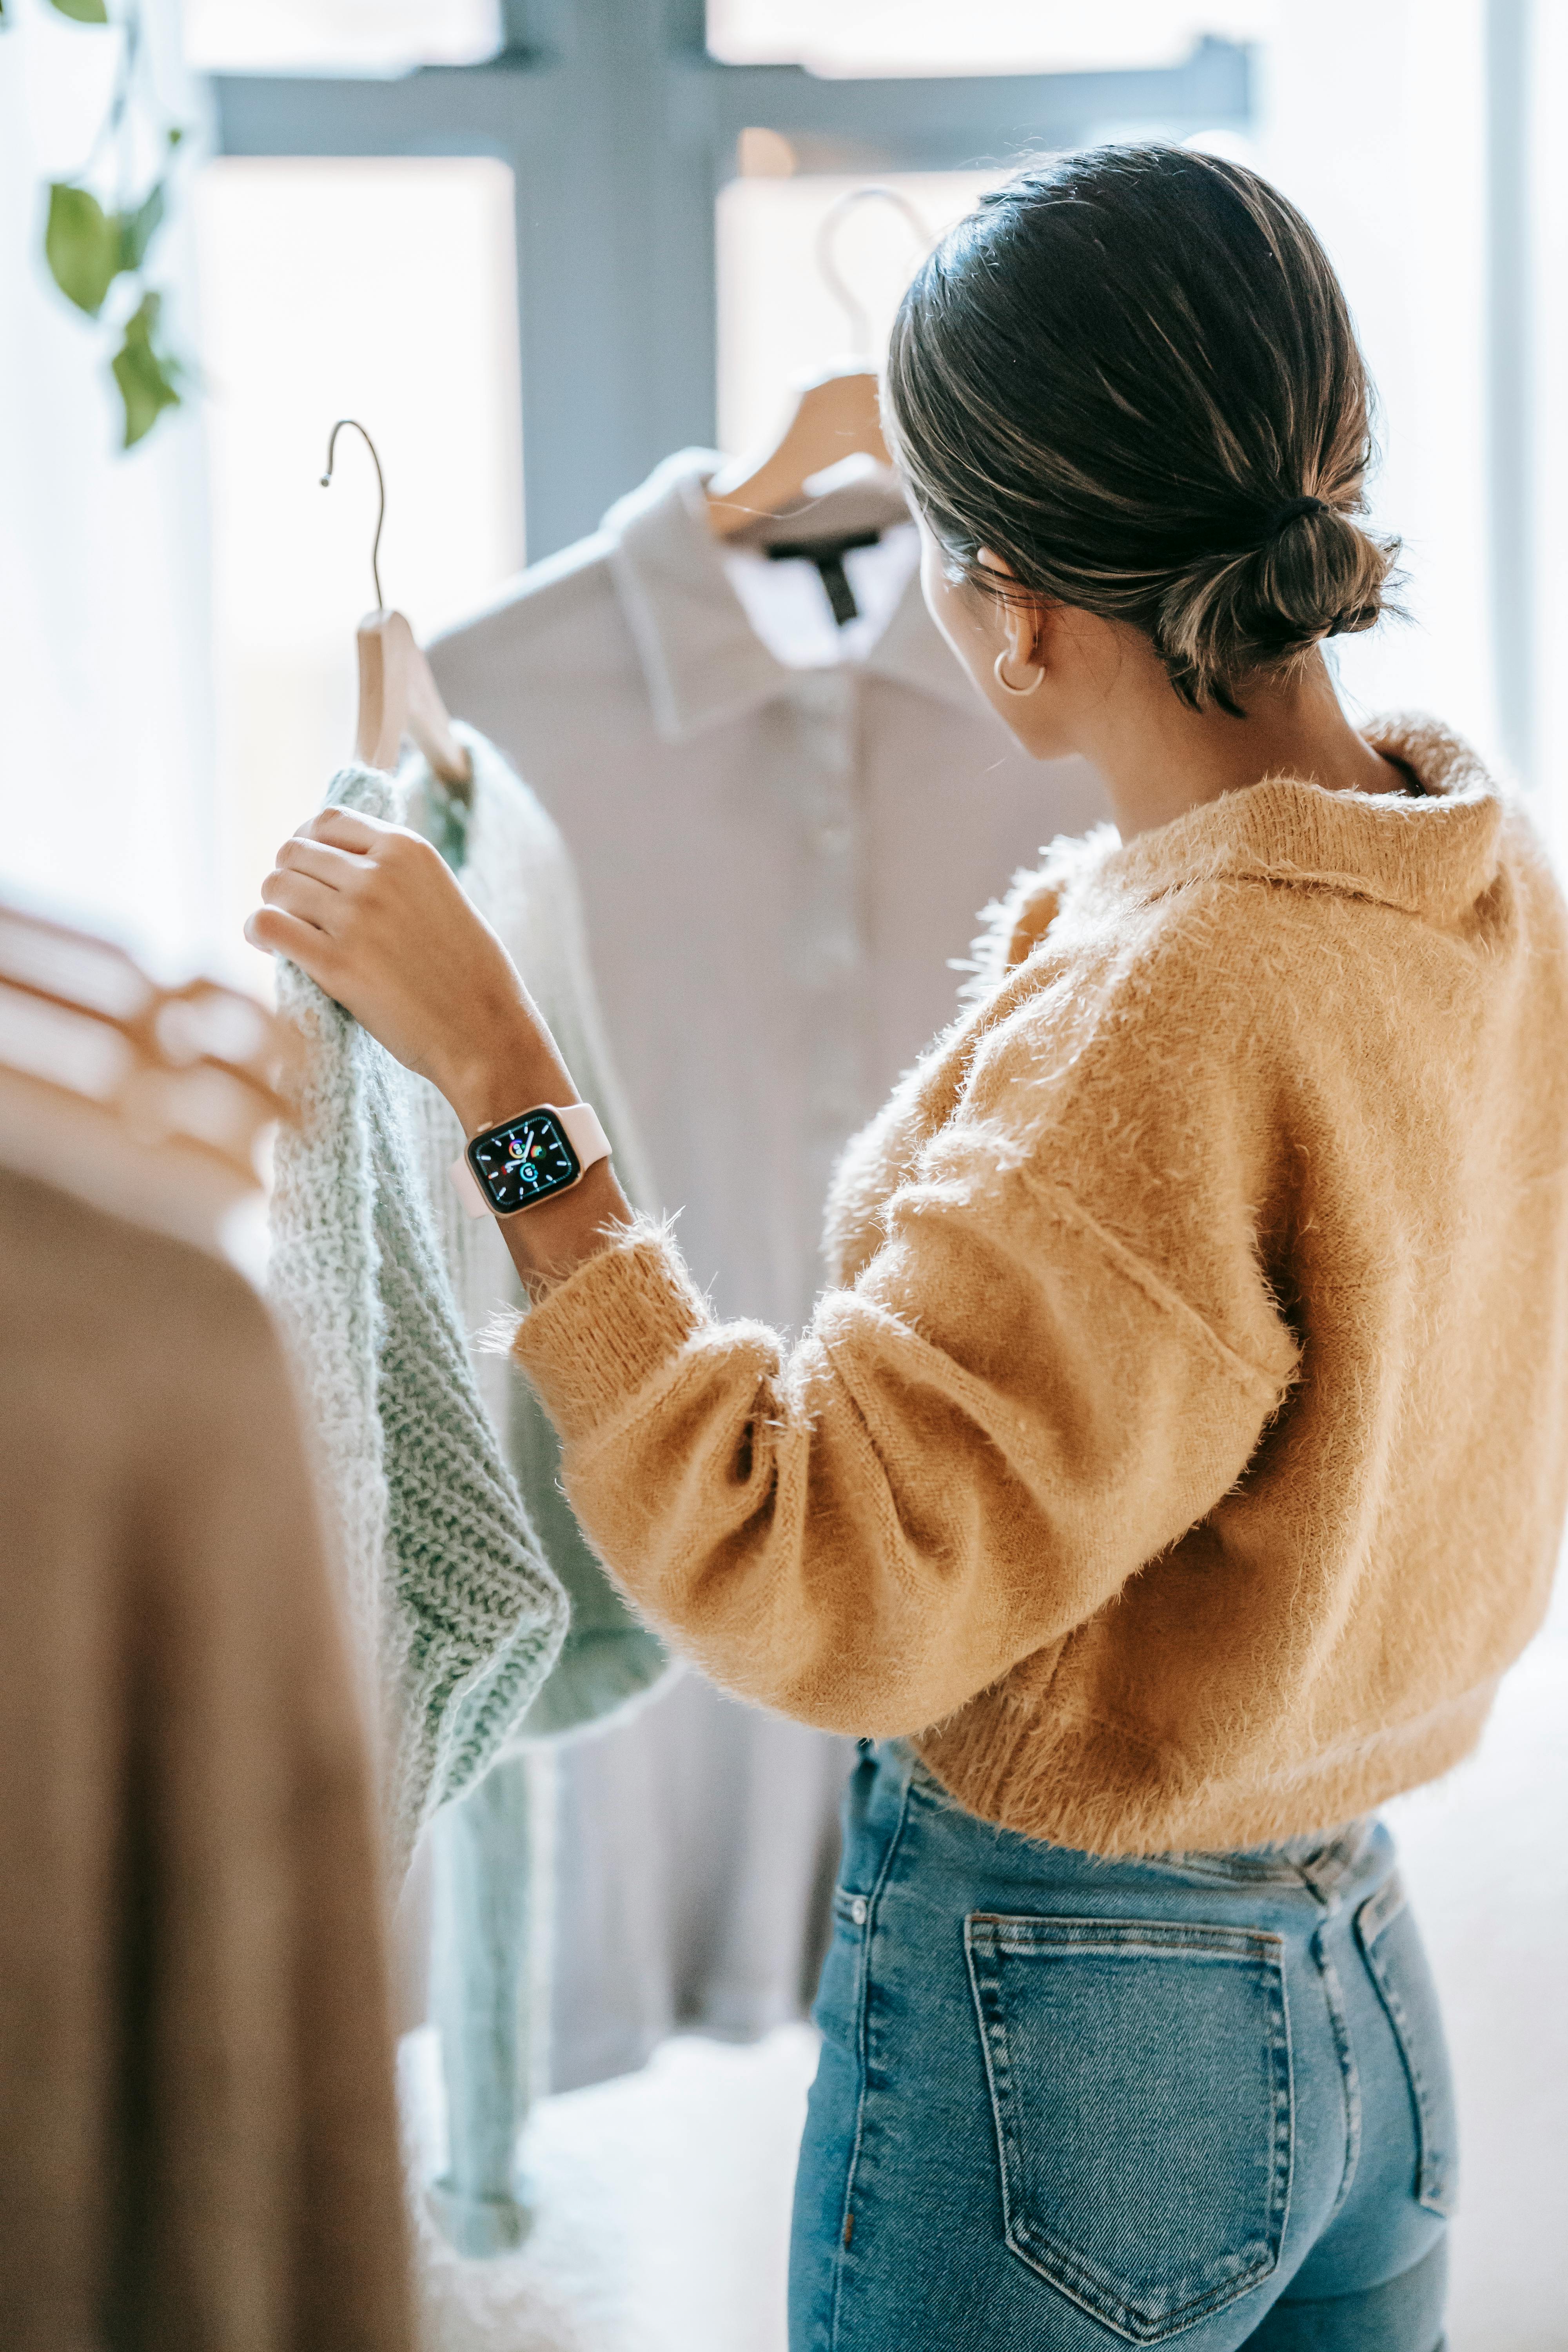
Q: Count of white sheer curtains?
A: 2